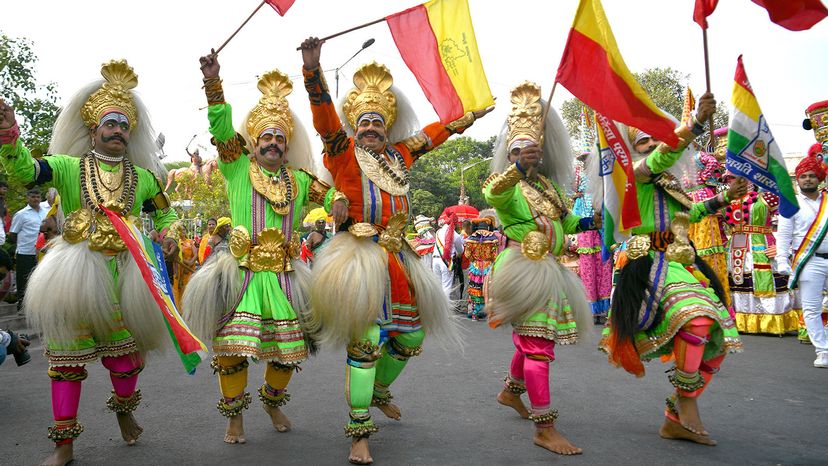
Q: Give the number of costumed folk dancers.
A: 5